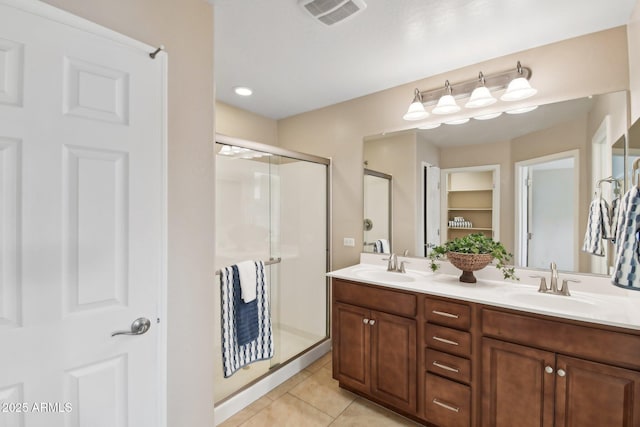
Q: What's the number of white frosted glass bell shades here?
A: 4